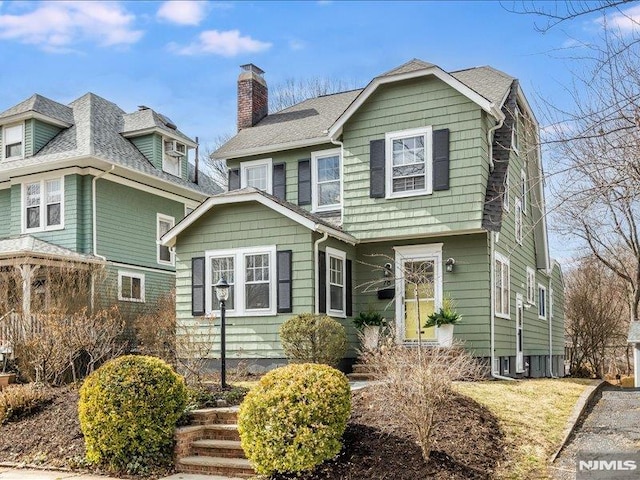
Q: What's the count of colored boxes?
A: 0